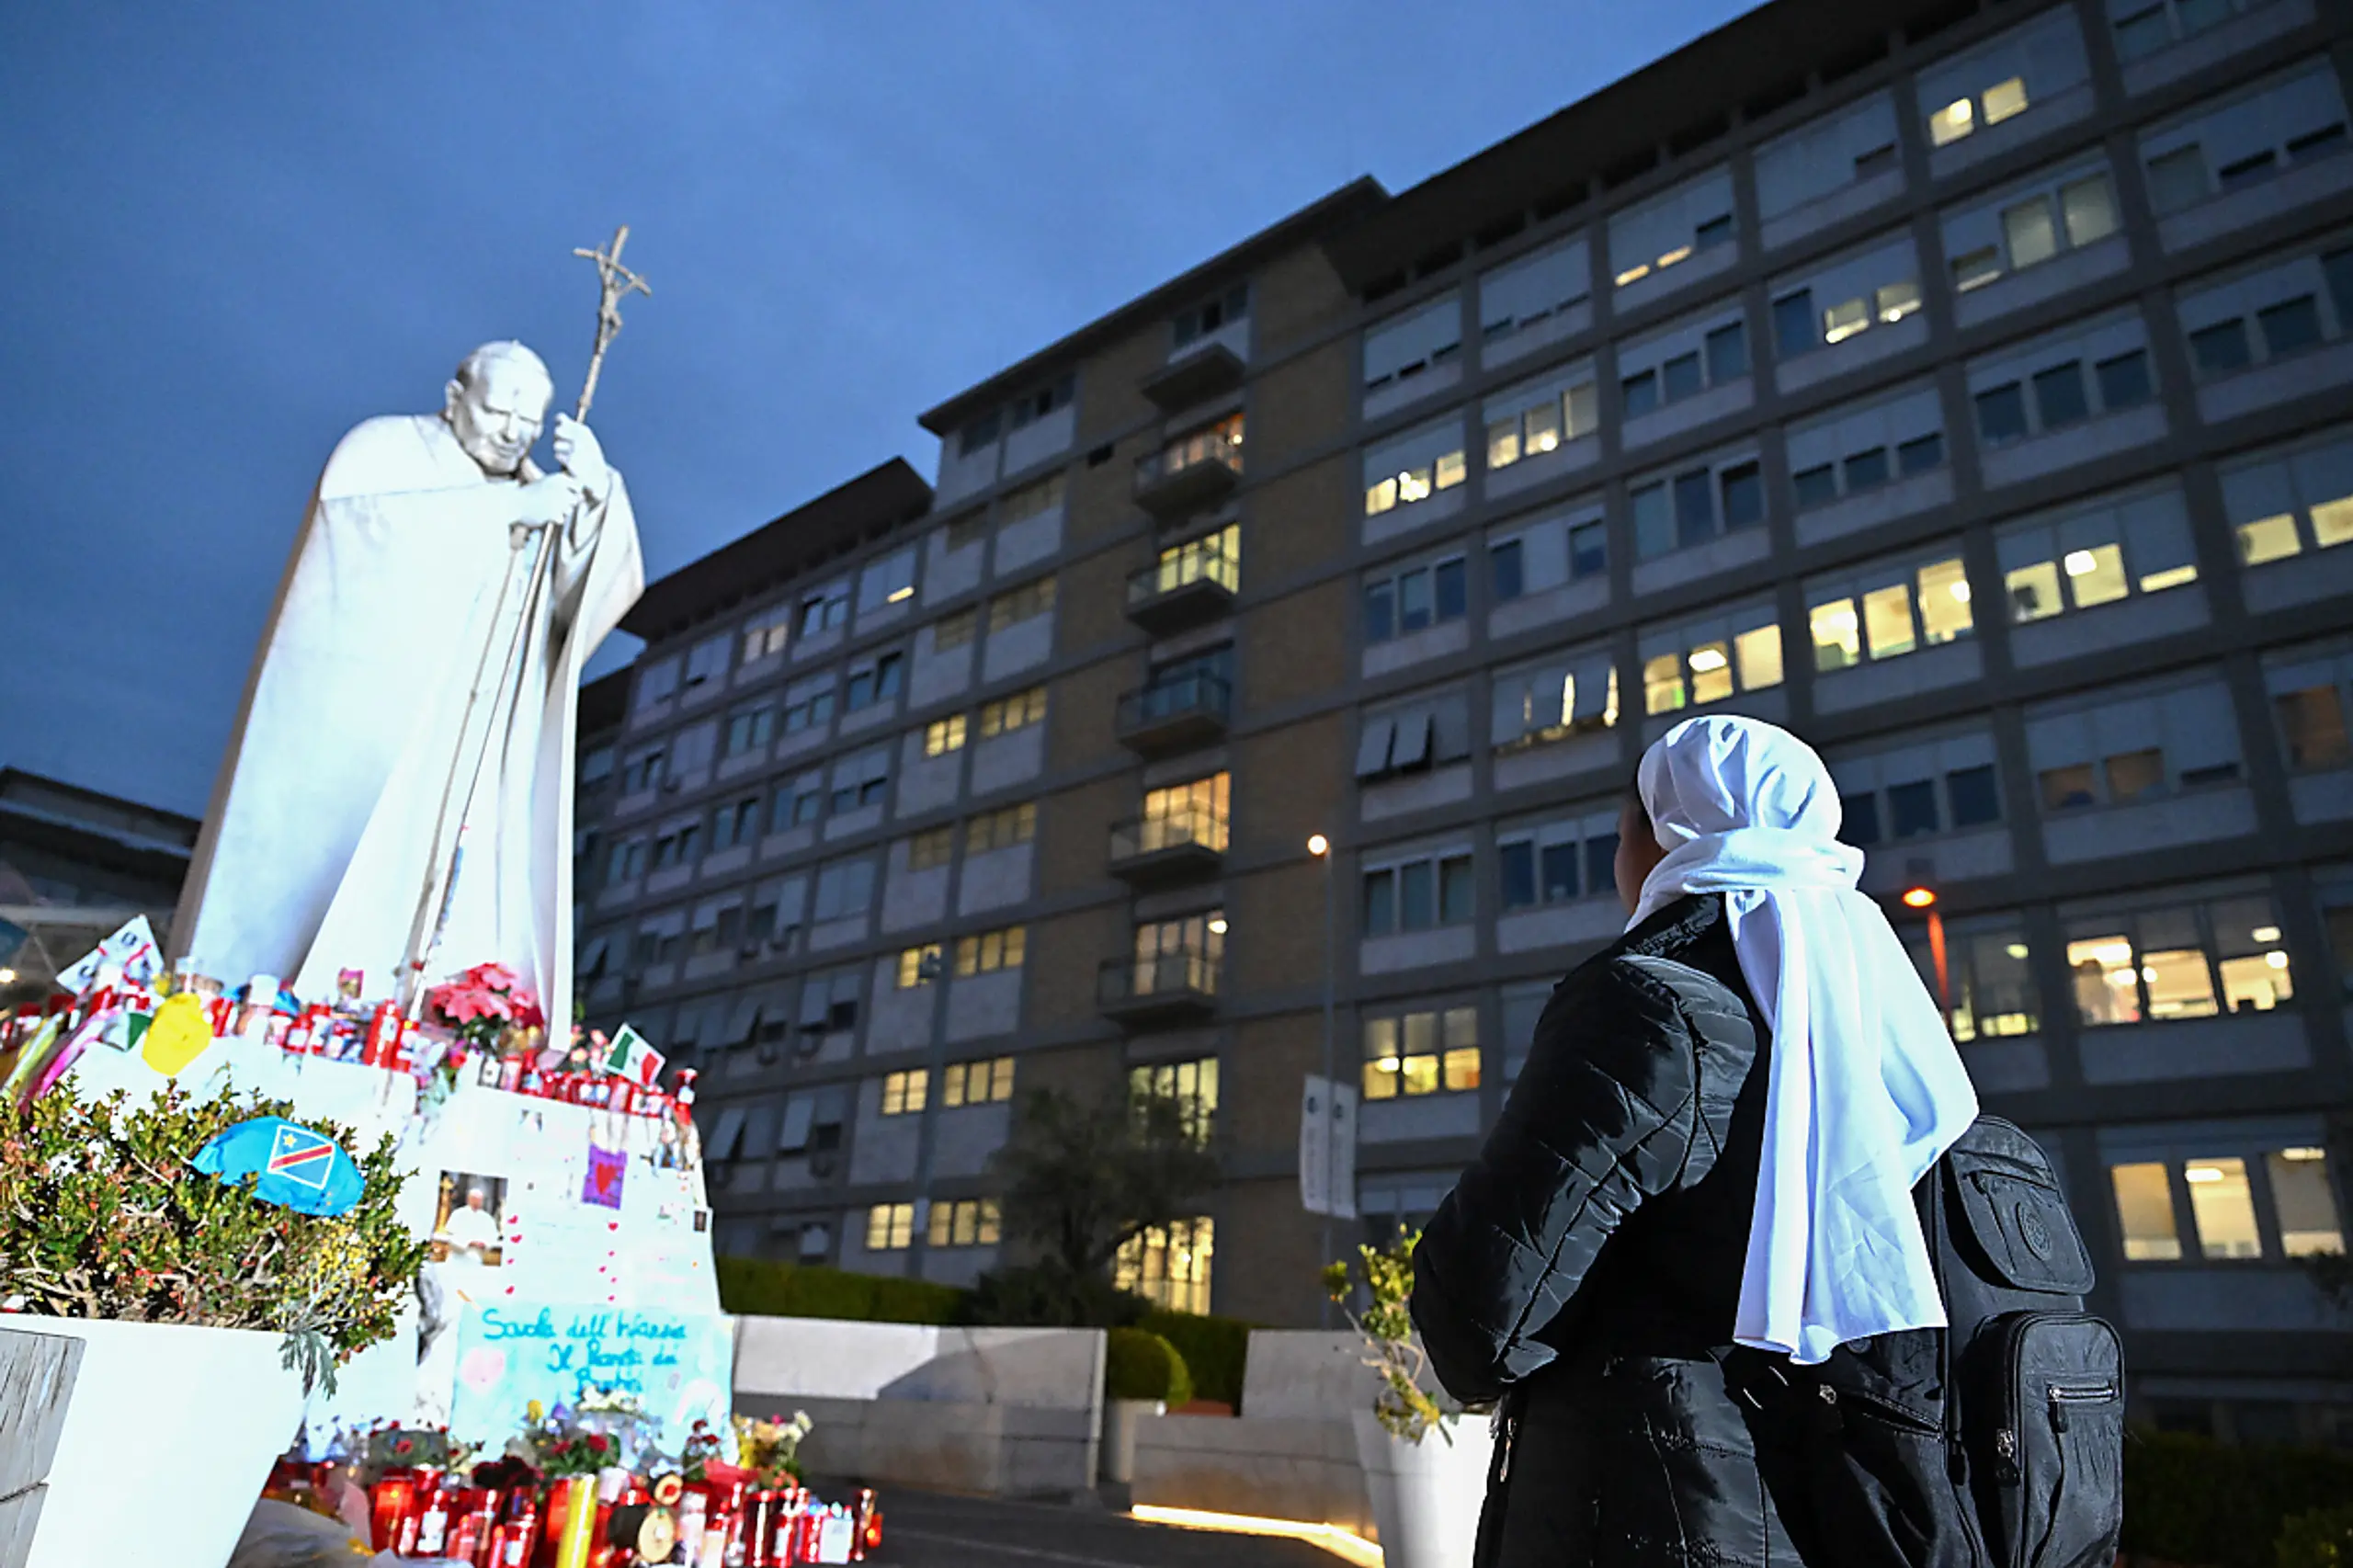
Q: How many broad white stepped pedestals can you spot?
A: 1